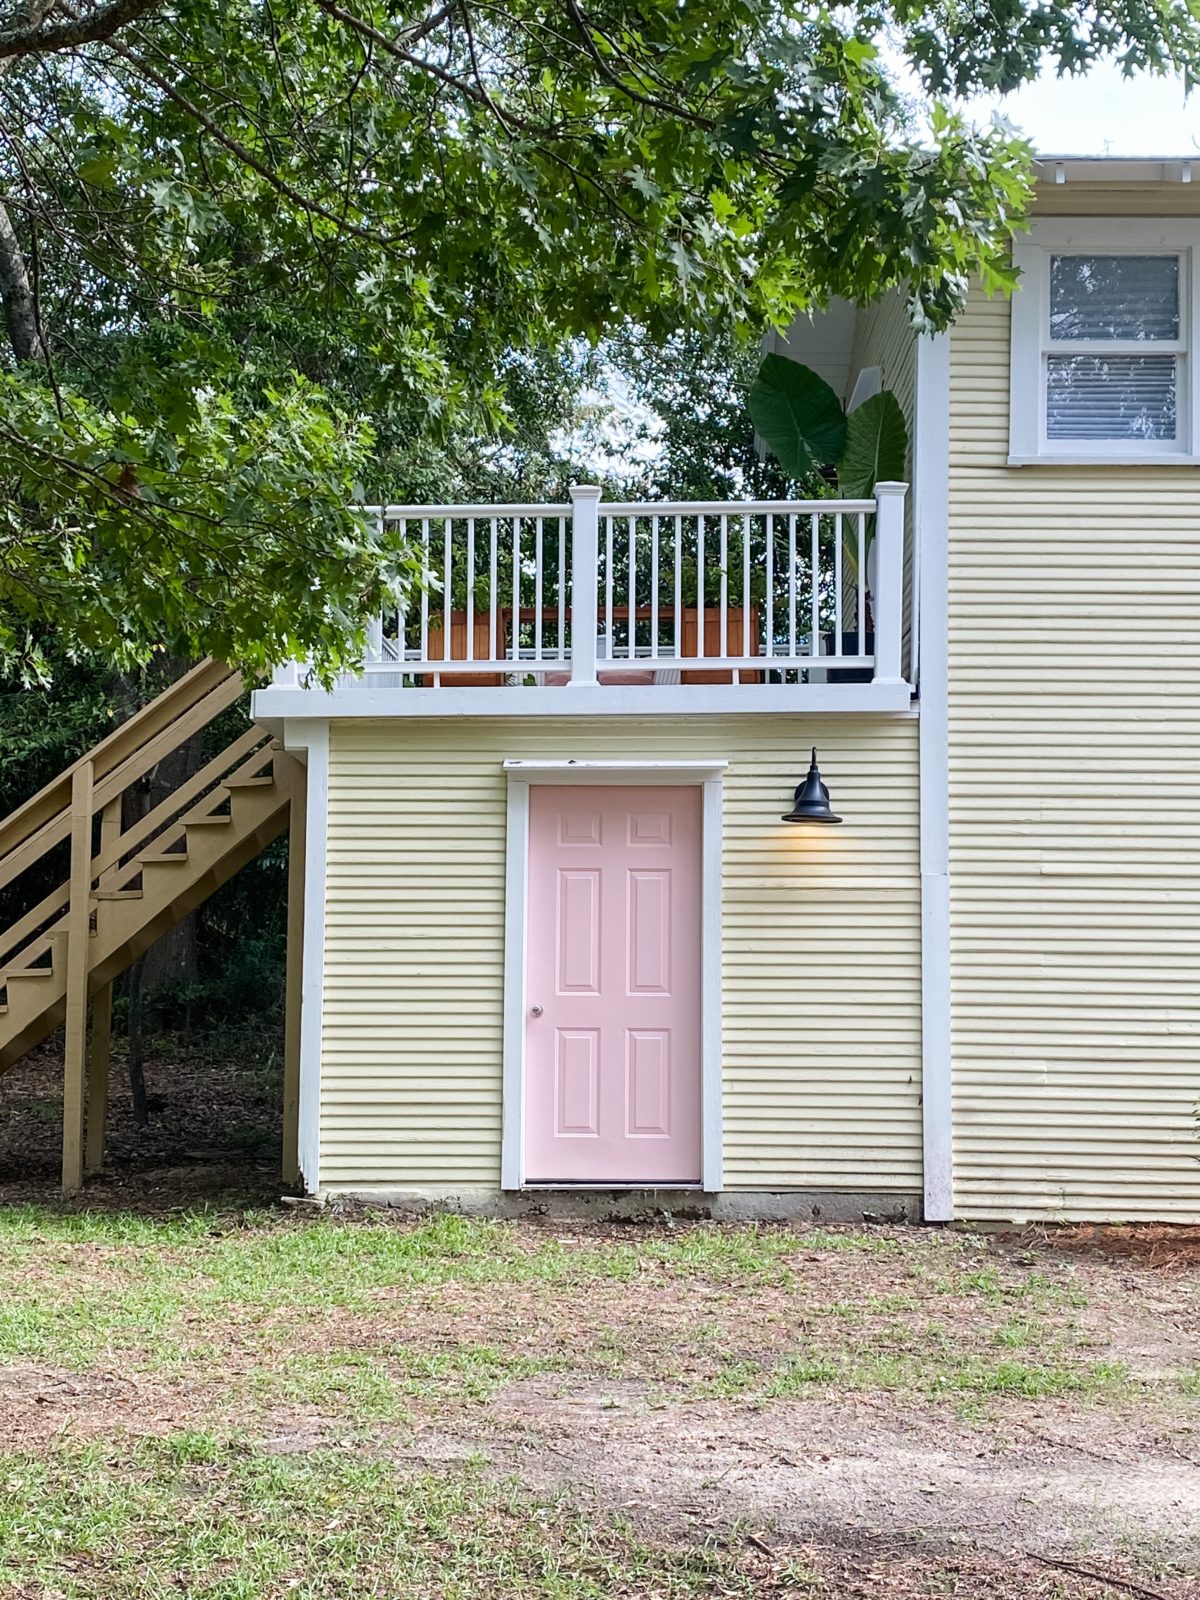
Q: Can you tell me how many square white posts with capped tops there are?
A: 2